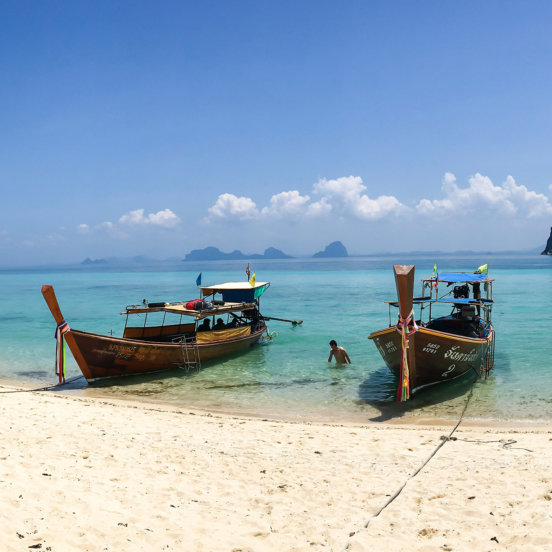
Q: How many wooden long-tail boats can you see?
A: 2